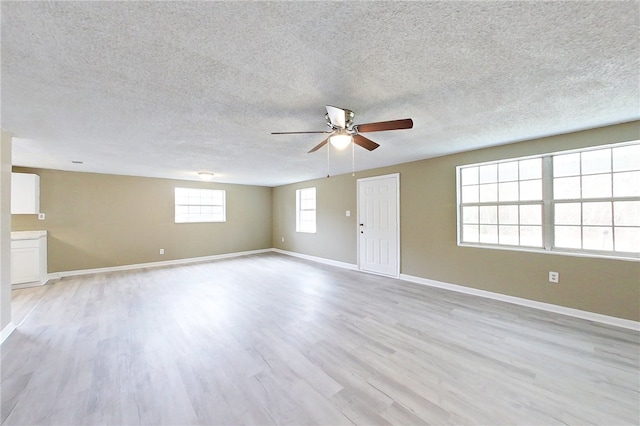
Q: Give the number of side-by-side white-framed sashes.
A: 2